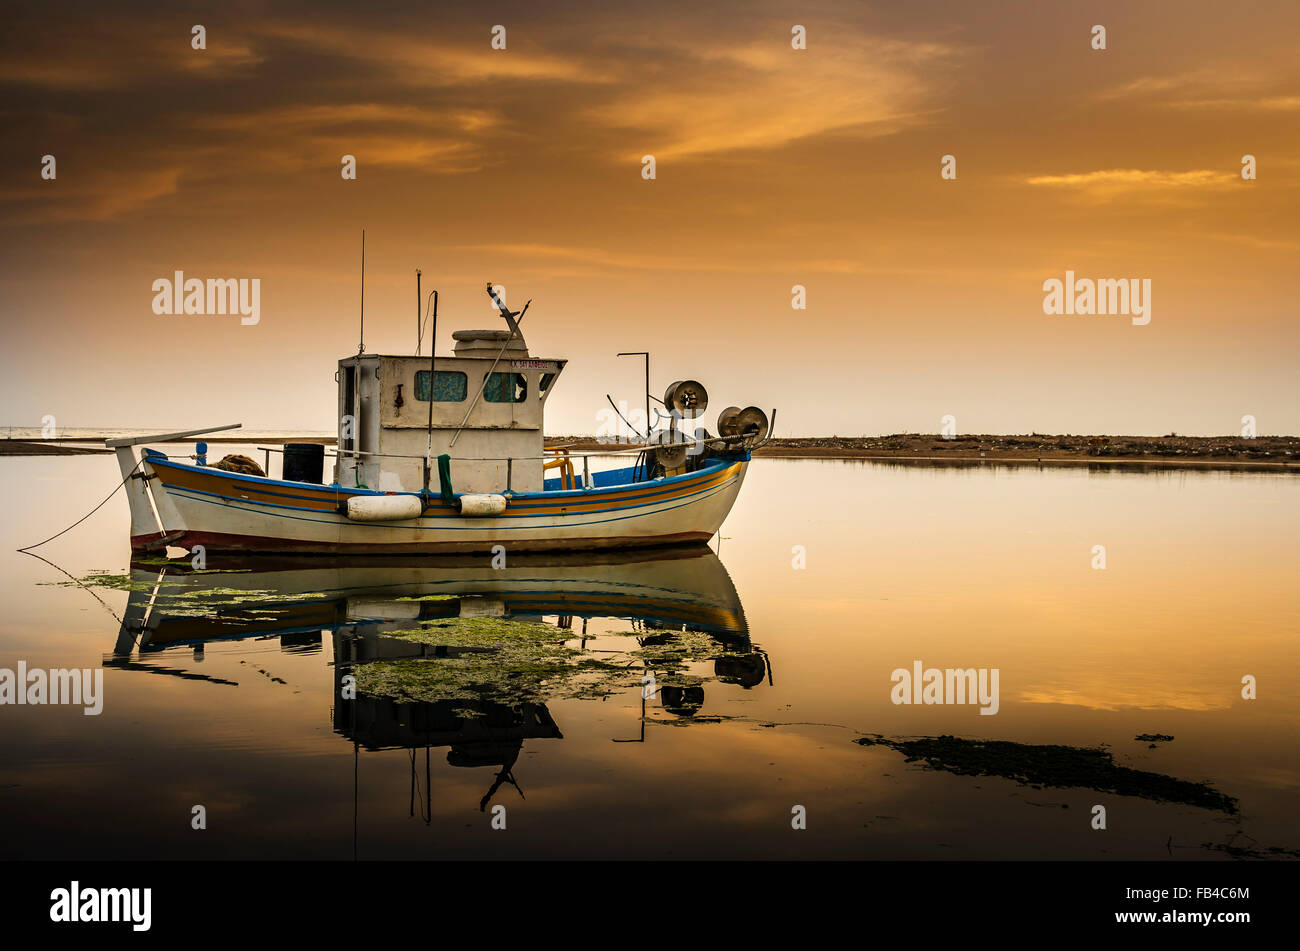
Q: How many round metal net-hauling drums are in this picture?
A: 3